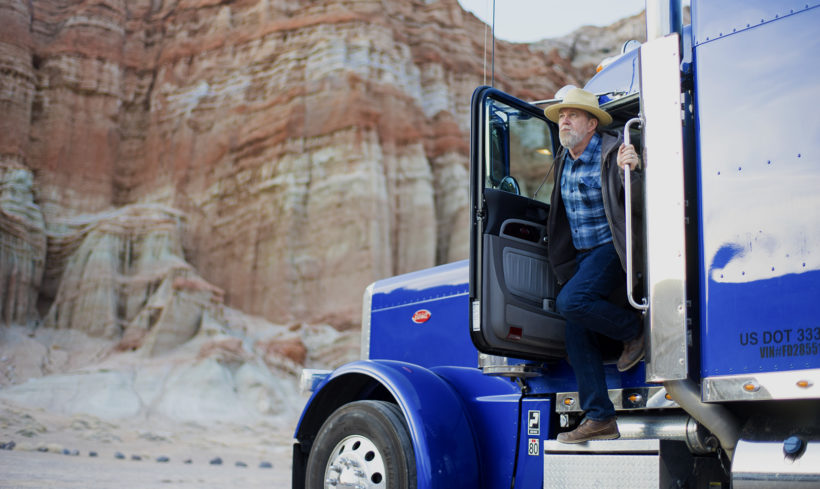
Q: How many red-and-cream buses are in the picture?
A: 0